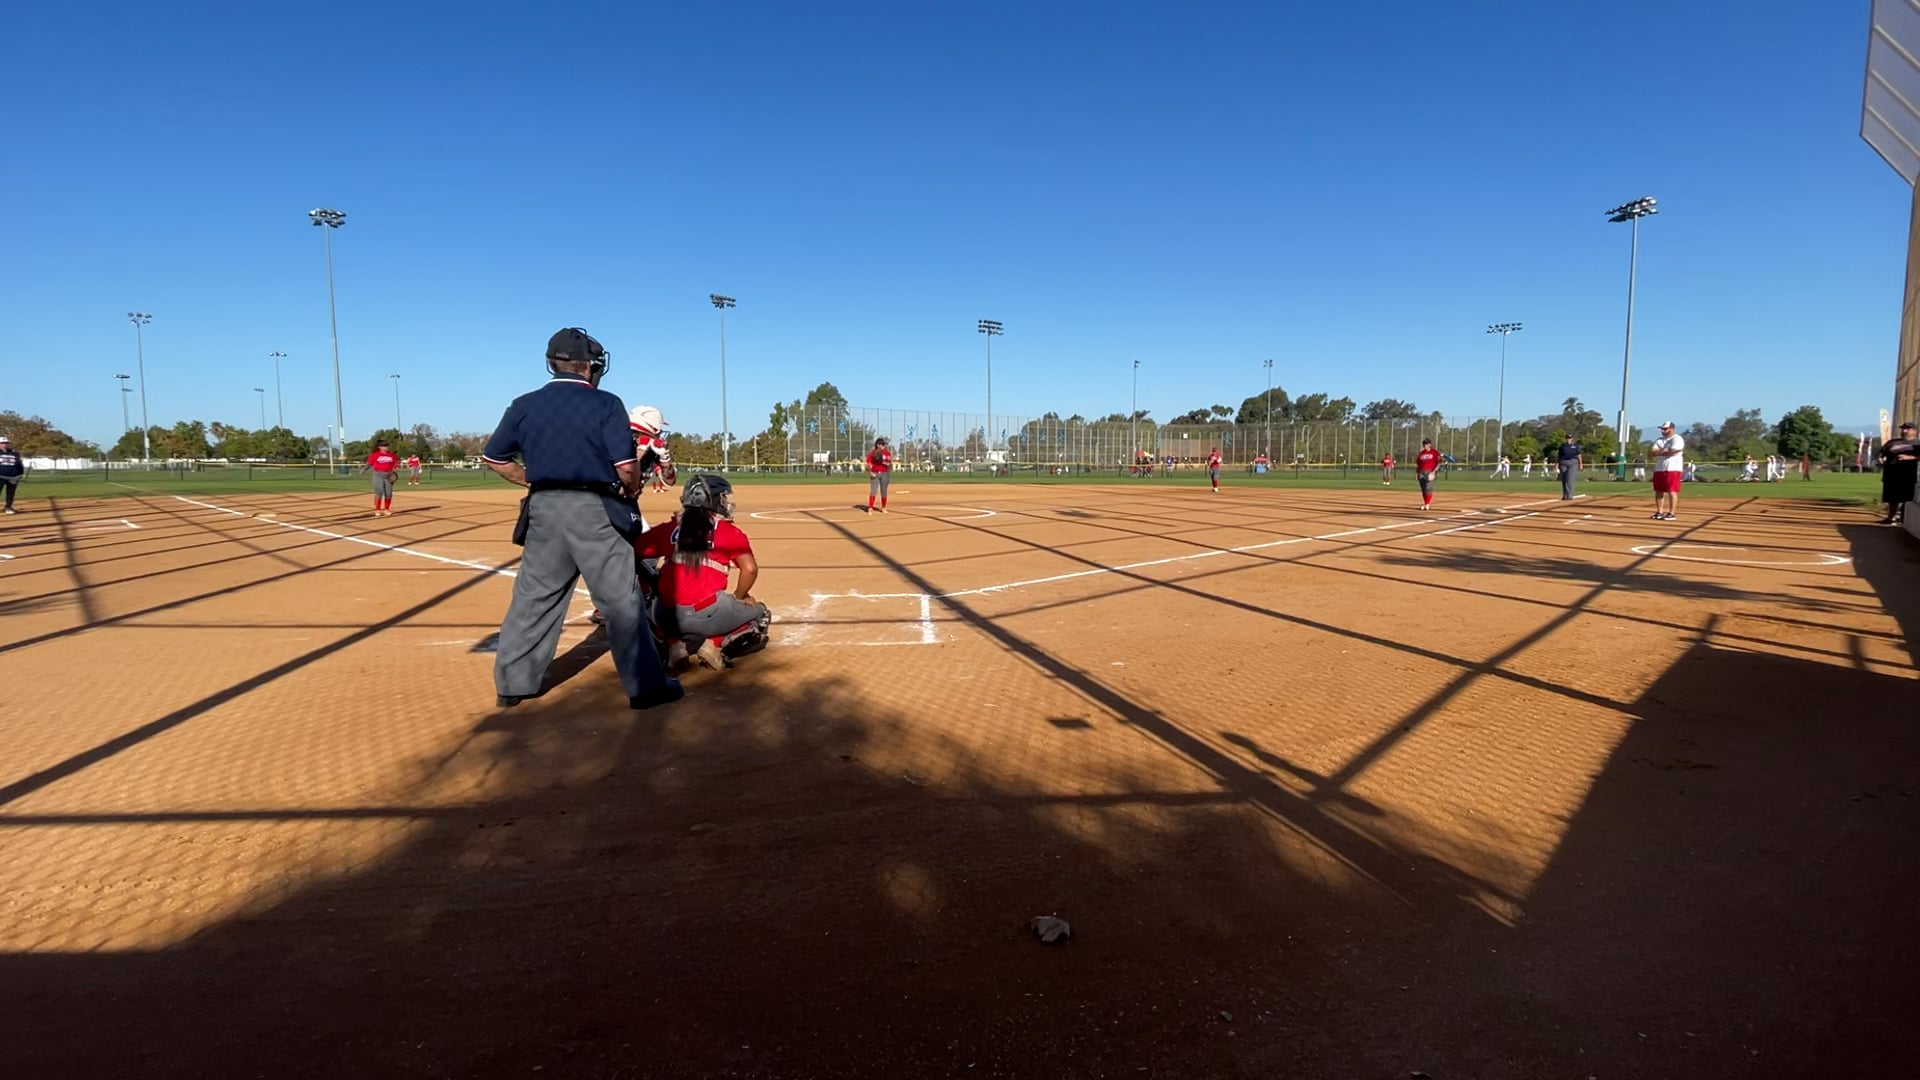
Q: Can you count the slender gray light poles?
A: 13